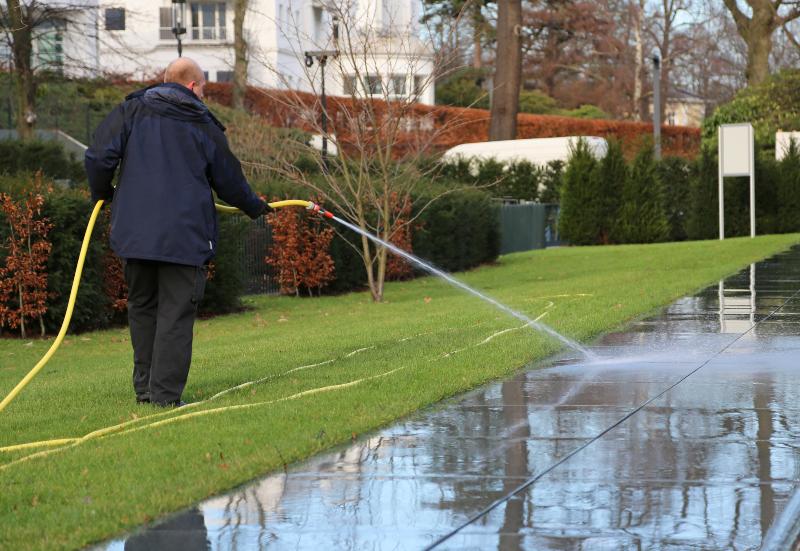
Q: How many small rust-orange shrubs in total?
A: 4